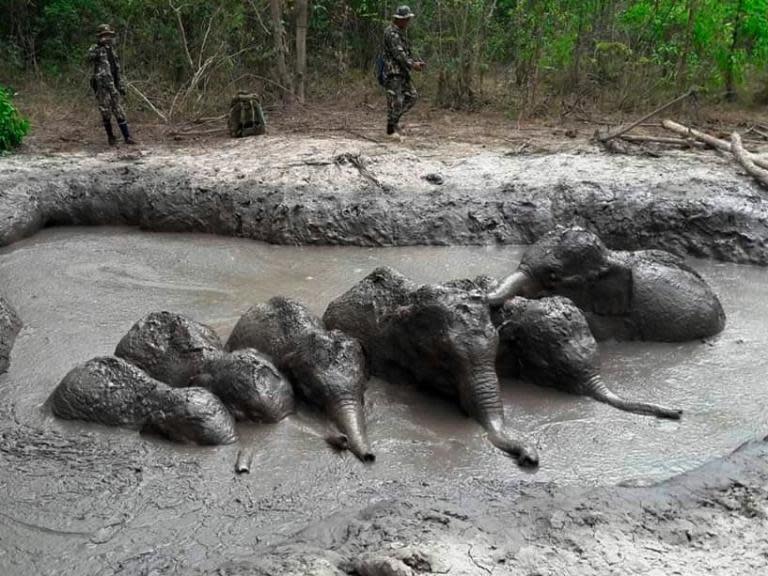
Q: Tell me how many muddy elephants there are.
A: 6